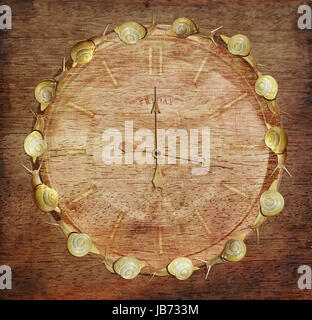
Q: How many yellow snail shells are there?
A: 14